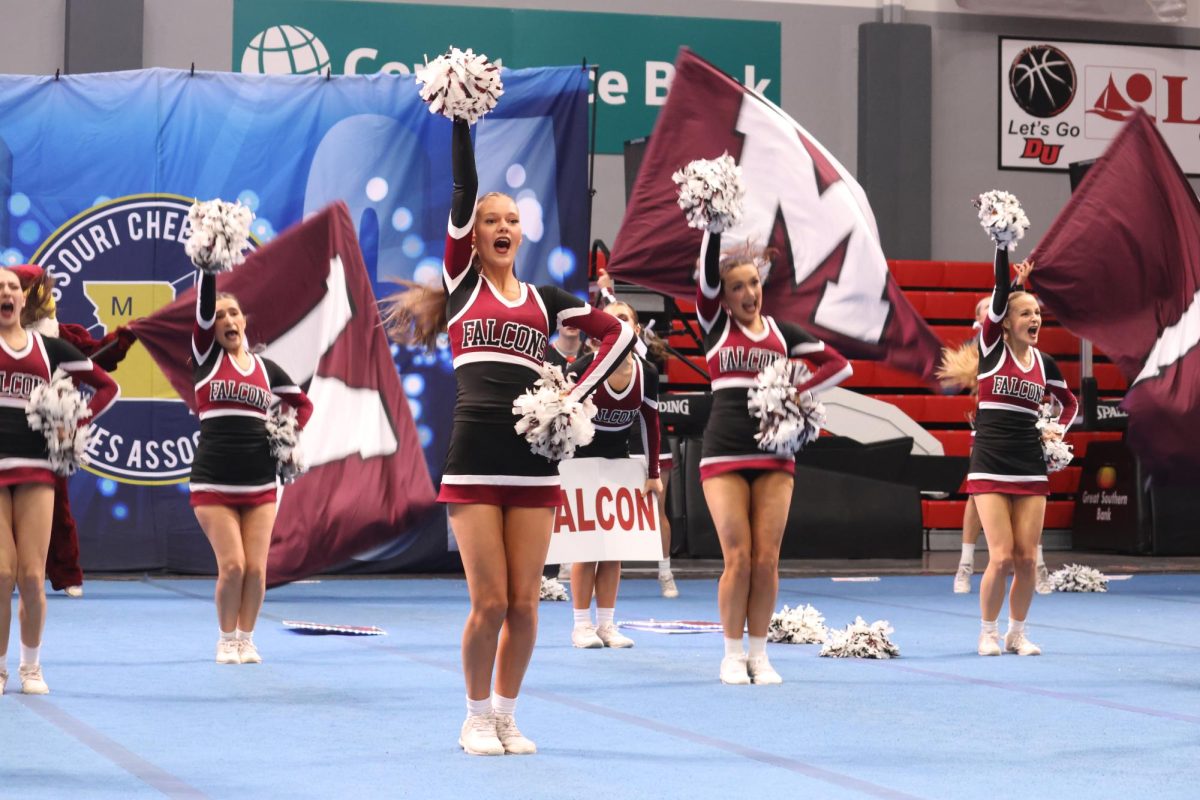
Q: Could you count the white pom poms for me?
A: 13